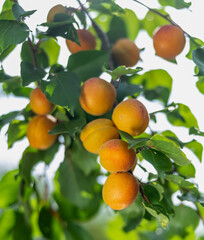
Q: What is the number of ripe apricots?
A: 11